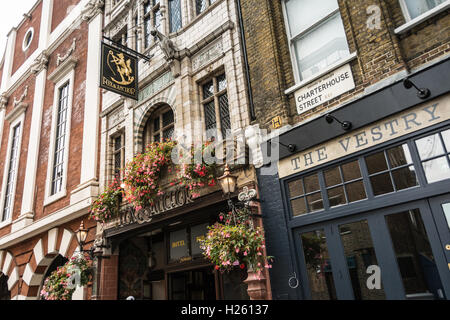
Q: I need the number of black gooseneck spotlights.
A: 3